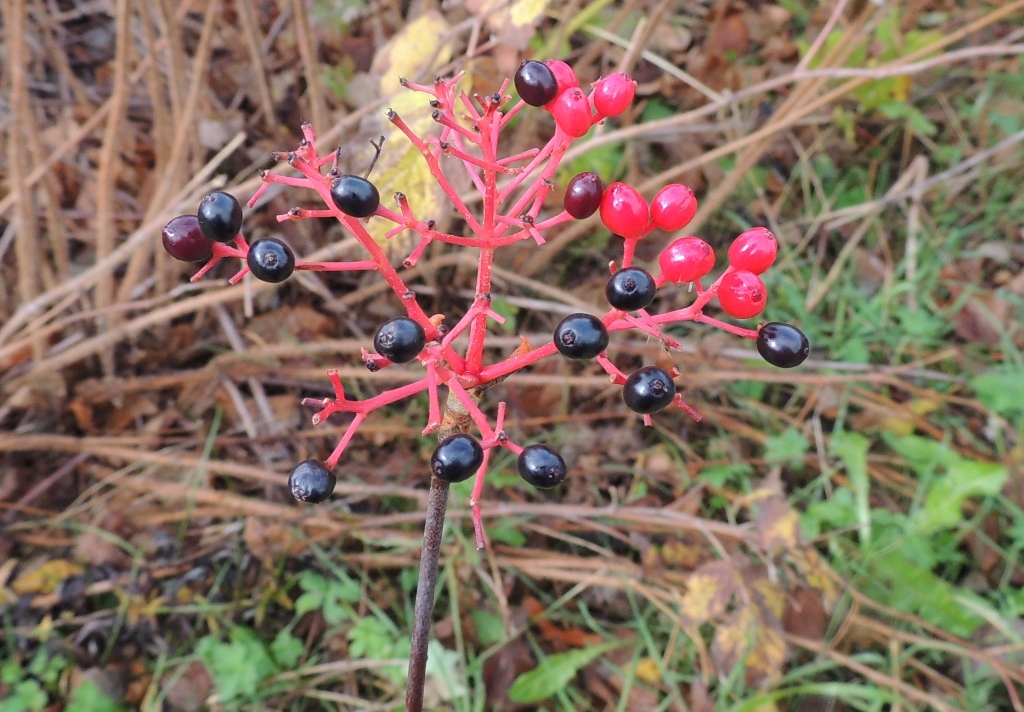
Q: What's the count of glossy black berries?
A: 12